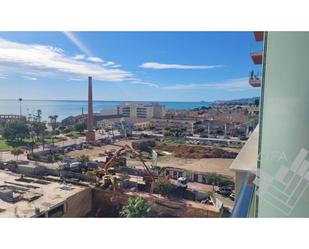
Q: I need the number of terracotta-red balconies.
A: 3